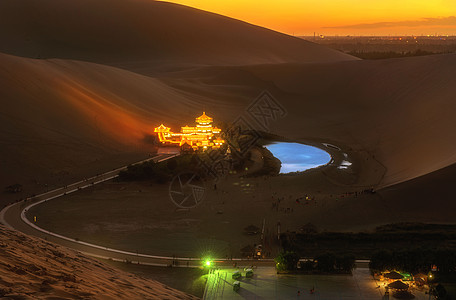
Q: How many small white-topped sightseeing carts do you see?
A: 3